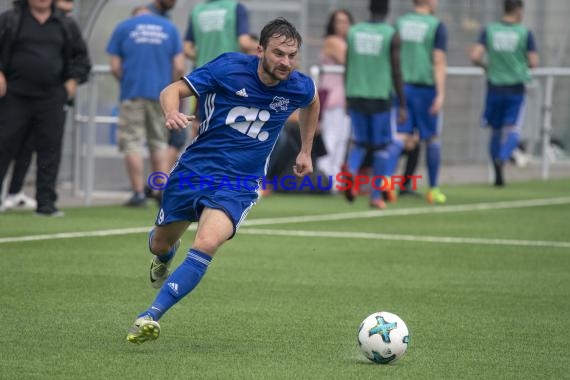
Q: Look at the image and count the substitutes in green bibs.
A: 4